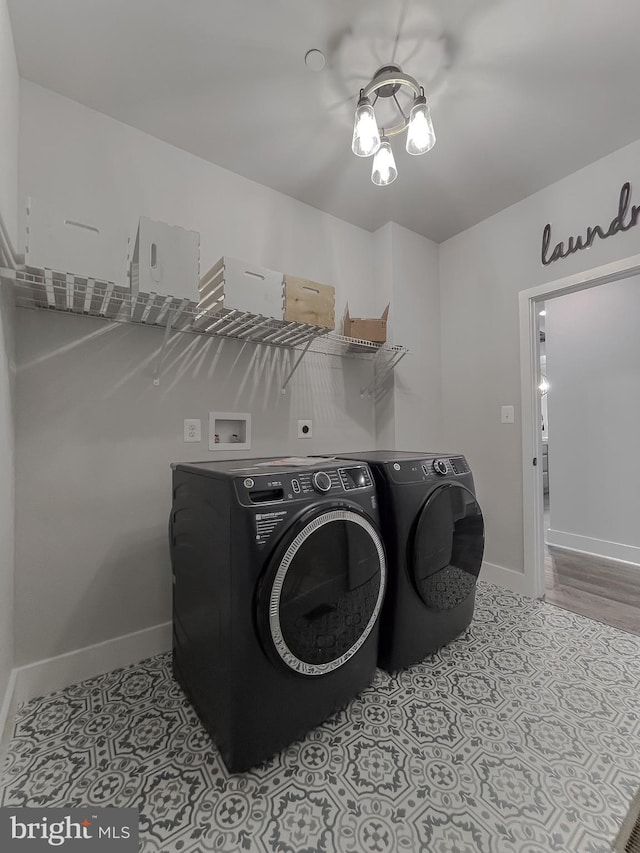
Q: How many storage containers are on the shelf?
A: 5